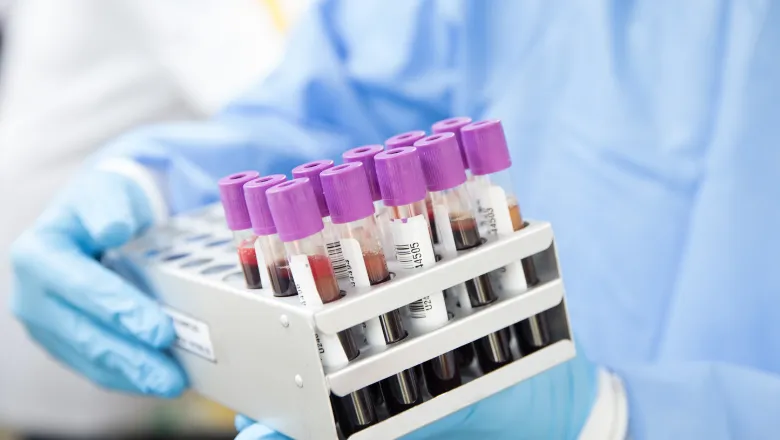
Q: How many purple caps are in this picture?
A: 11